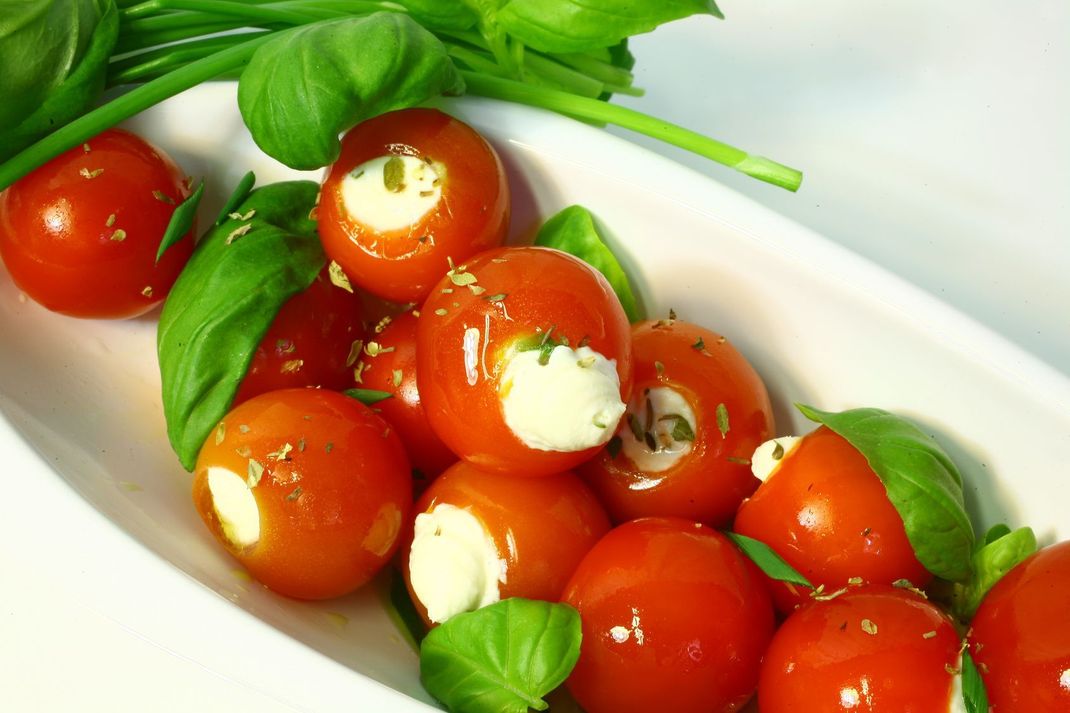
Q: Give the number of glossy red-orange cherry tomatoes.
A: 12